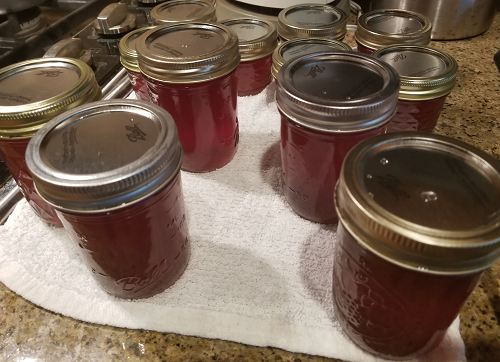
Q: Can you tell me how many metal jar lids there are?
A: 12